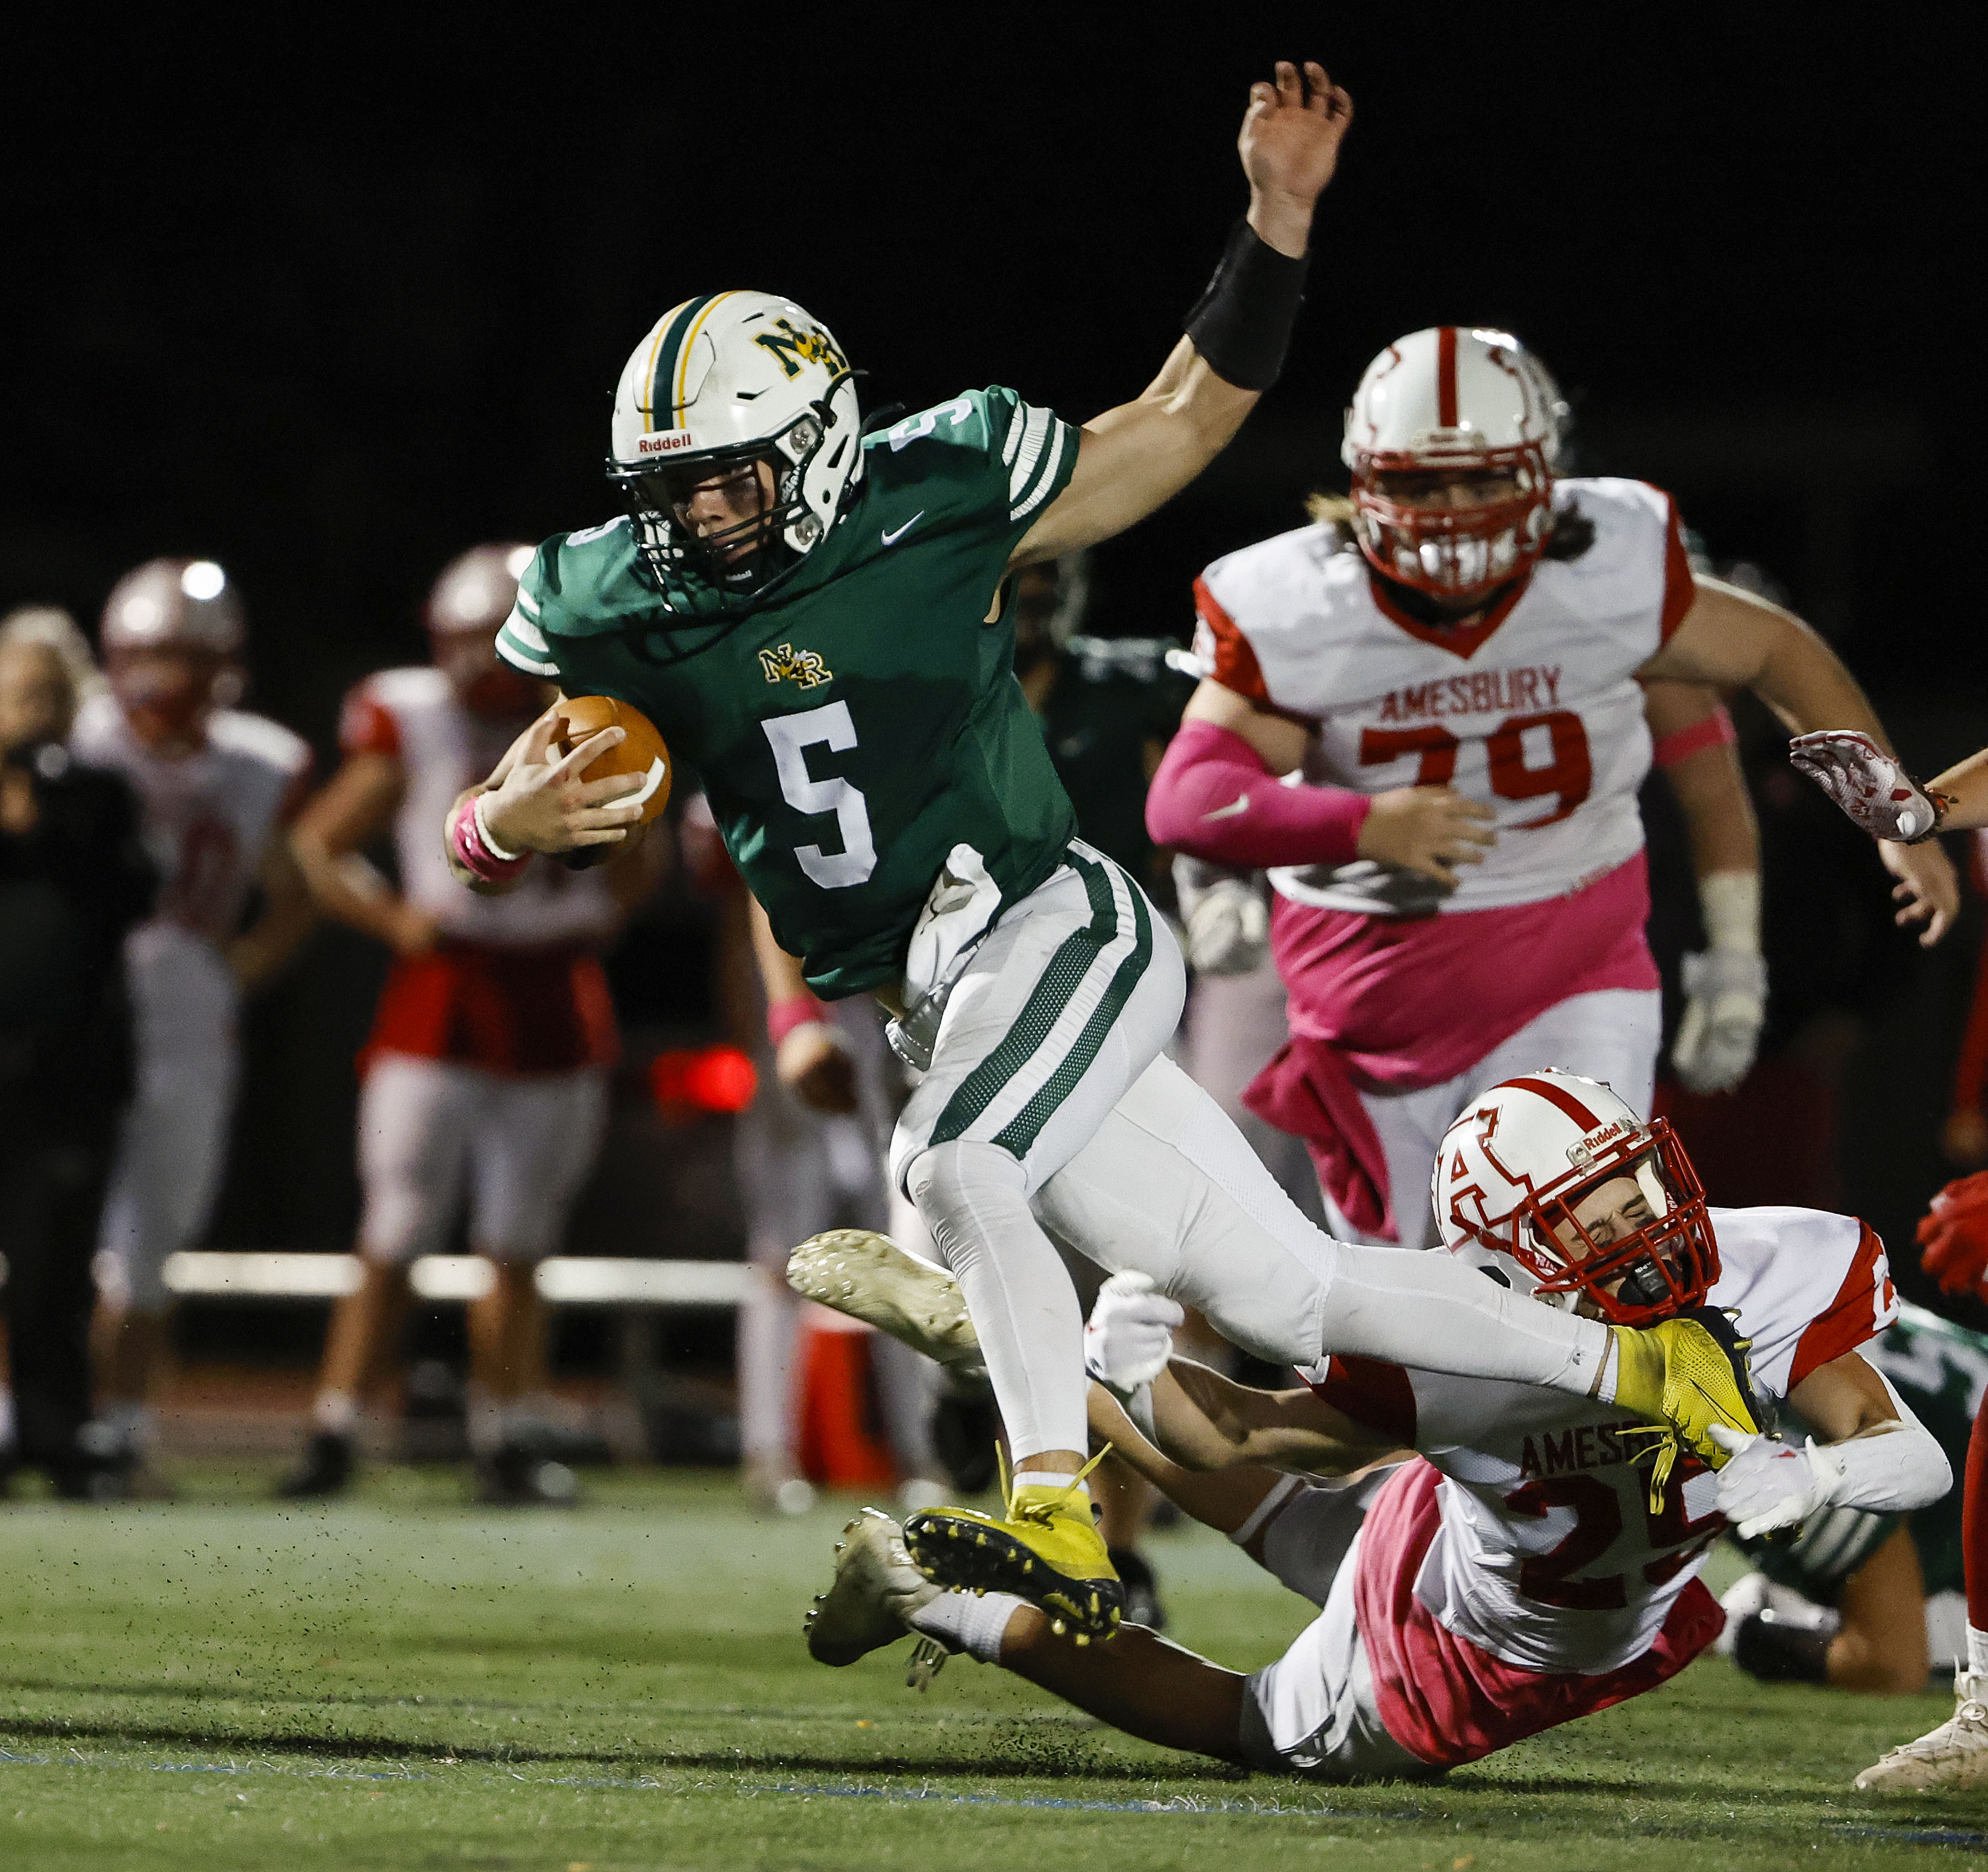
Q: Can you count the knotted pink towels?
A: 1